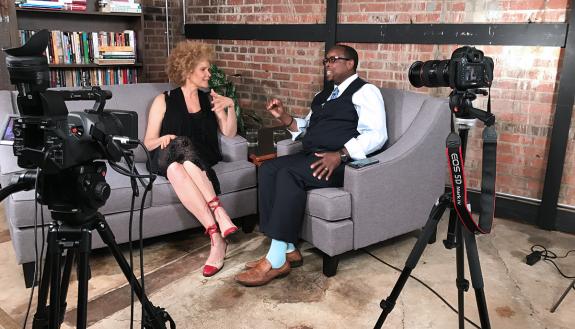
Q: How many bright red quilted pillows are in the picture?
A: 0